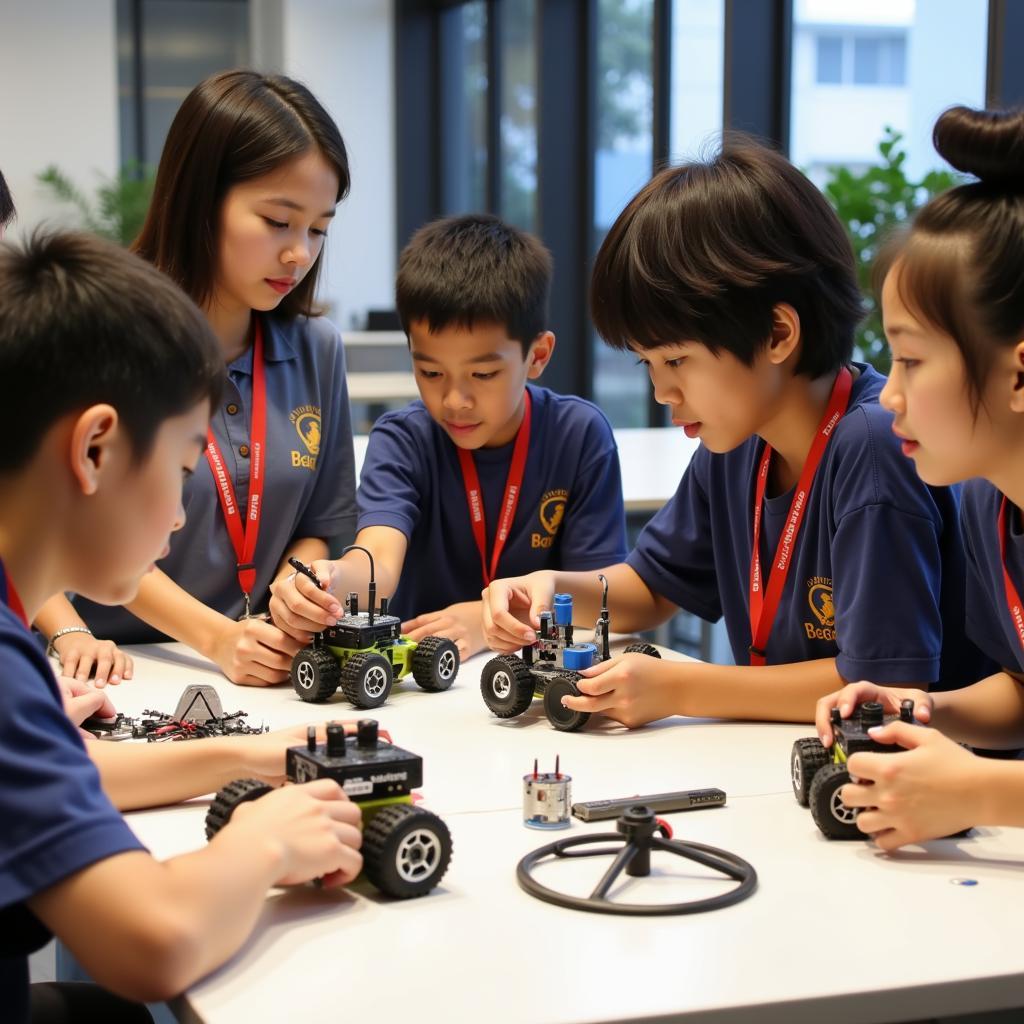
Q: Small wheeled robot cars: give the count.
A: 4